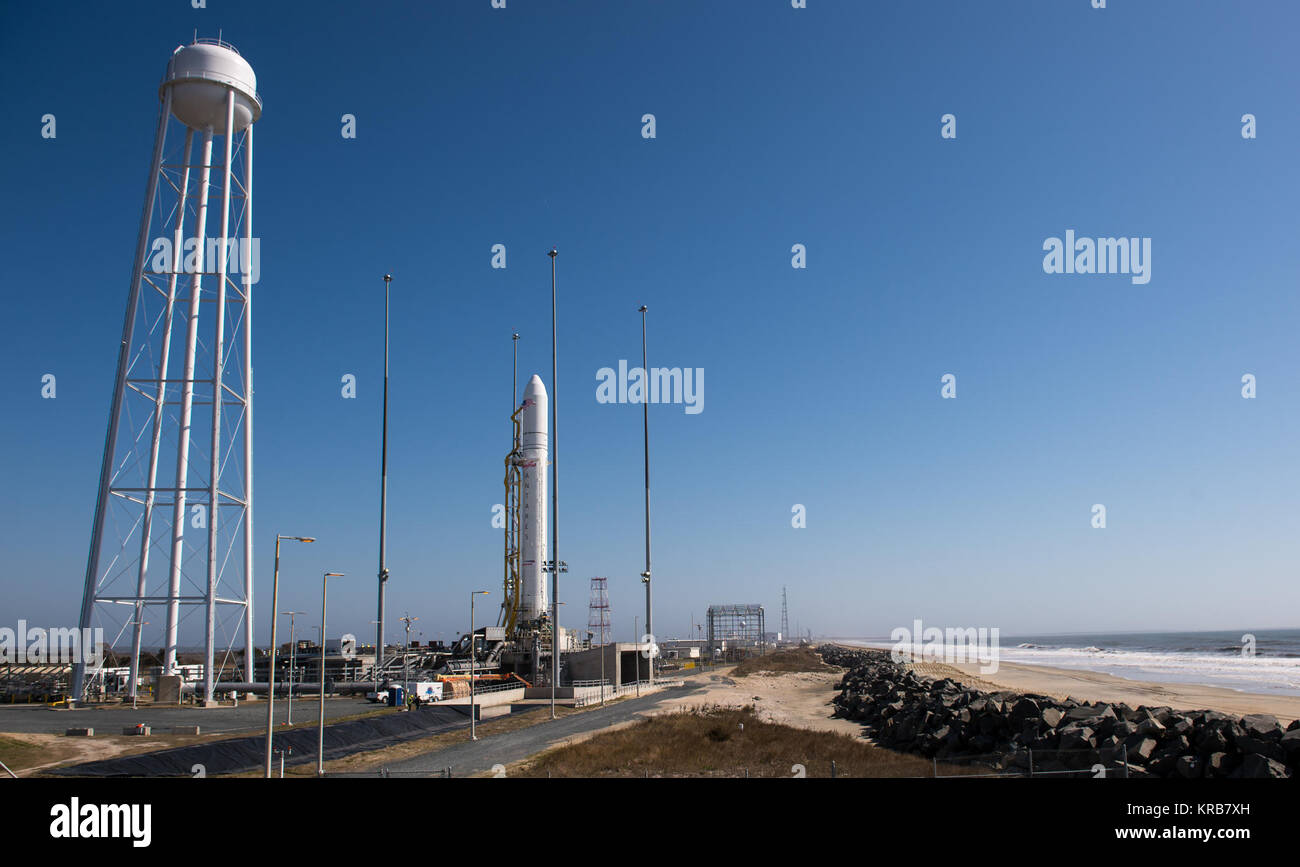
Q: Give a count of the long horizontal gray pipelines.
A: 1